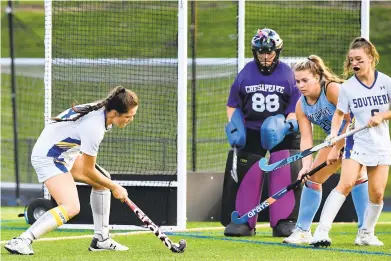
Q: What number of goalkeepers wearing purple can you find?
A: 1